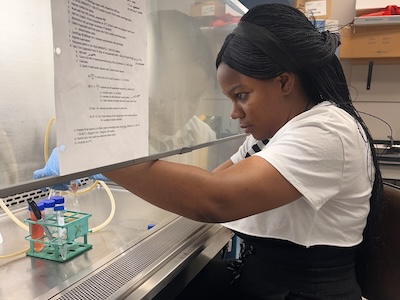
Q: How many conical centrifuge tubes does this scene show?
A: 4